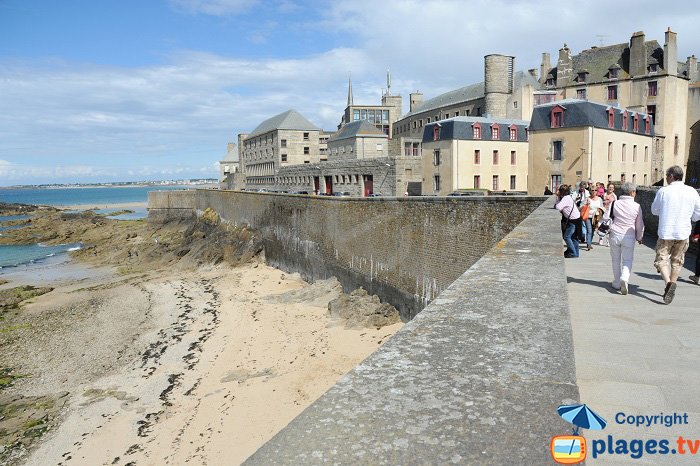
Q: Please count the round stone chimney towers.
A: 1